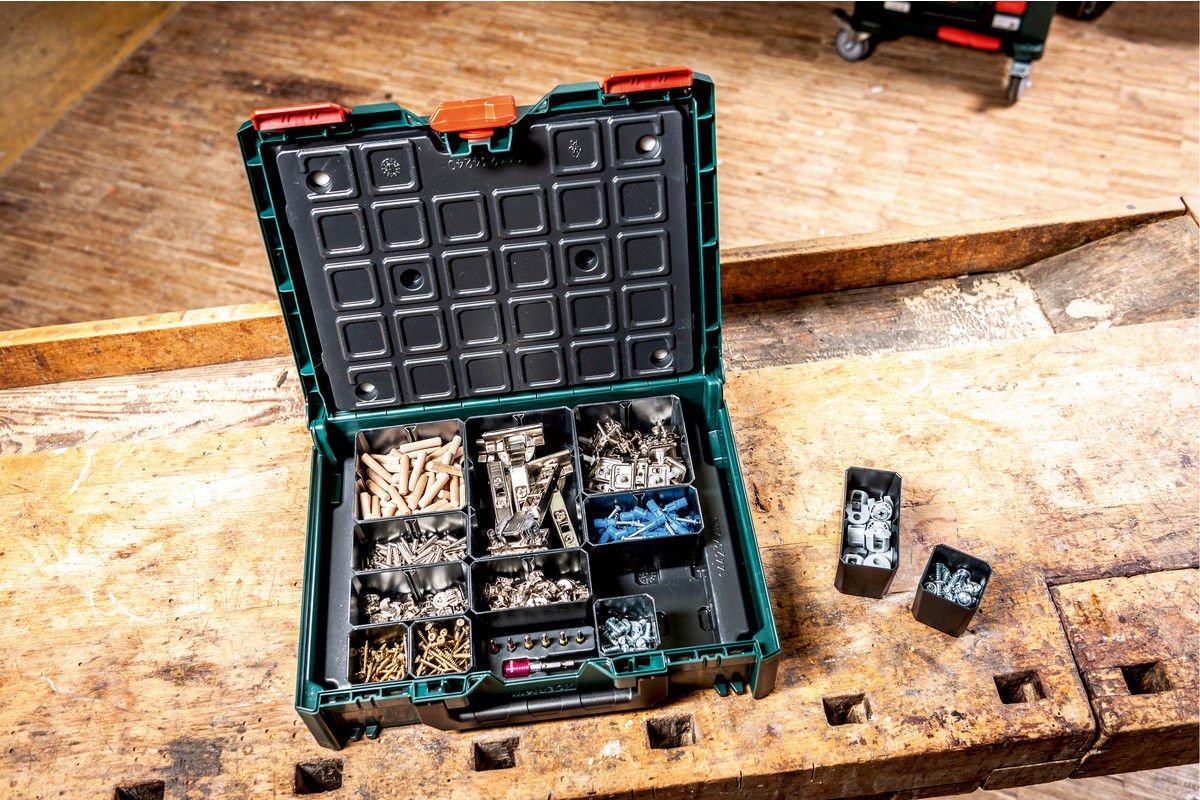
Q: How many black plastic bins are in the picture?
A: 12